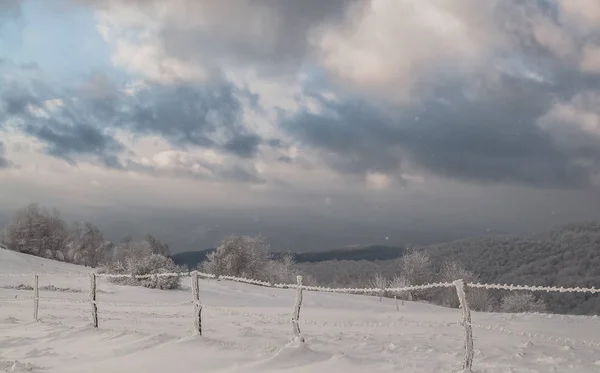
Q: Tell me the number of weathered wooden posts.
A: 5